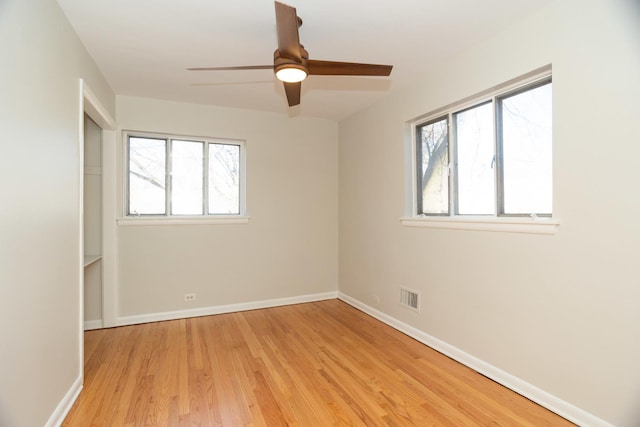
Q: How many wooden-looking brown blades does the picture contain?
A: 4